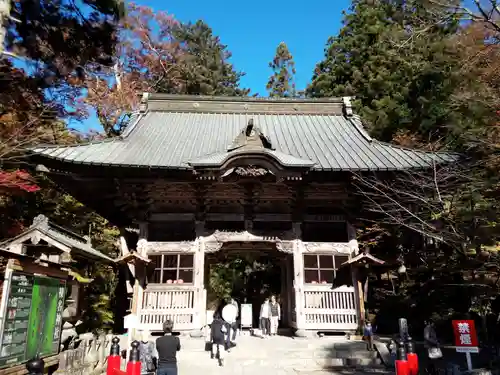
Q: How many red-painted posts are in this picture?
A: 4